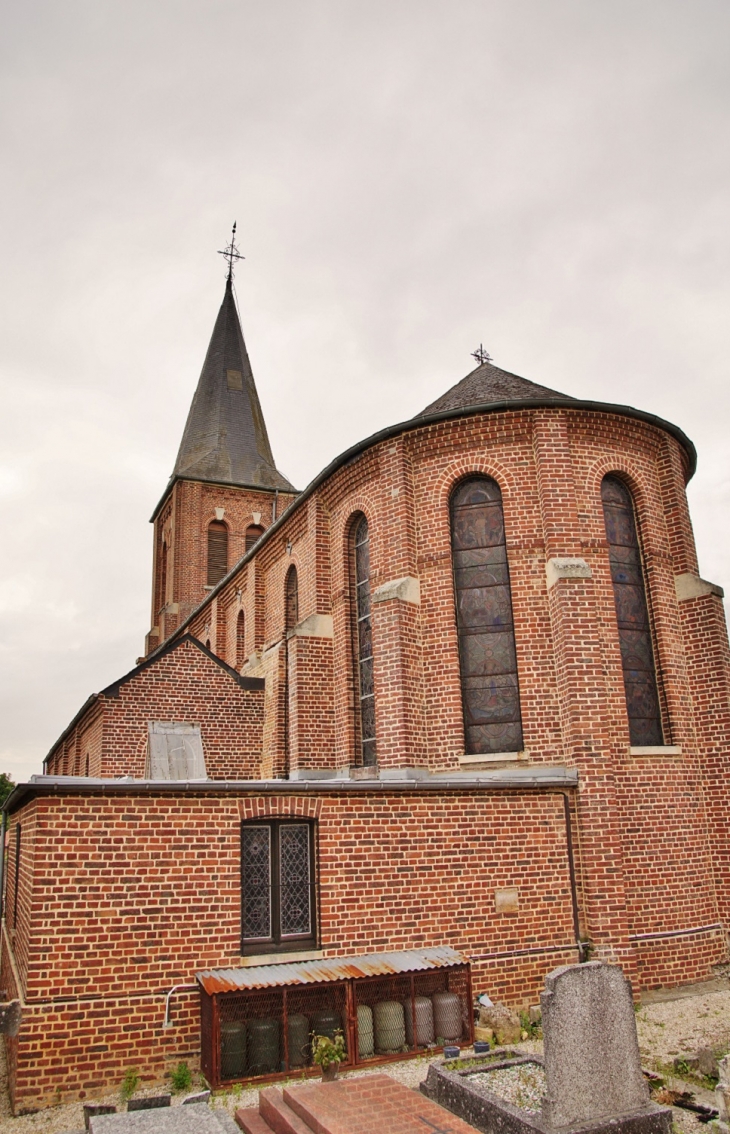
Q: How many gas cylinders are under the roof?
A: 8